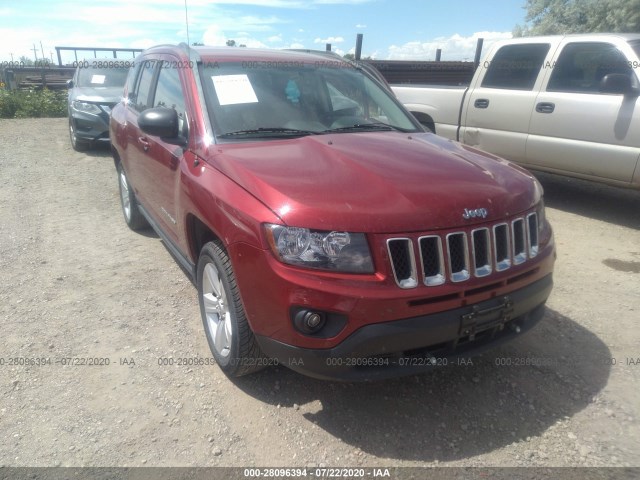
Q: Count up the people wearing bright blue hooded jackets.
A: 0